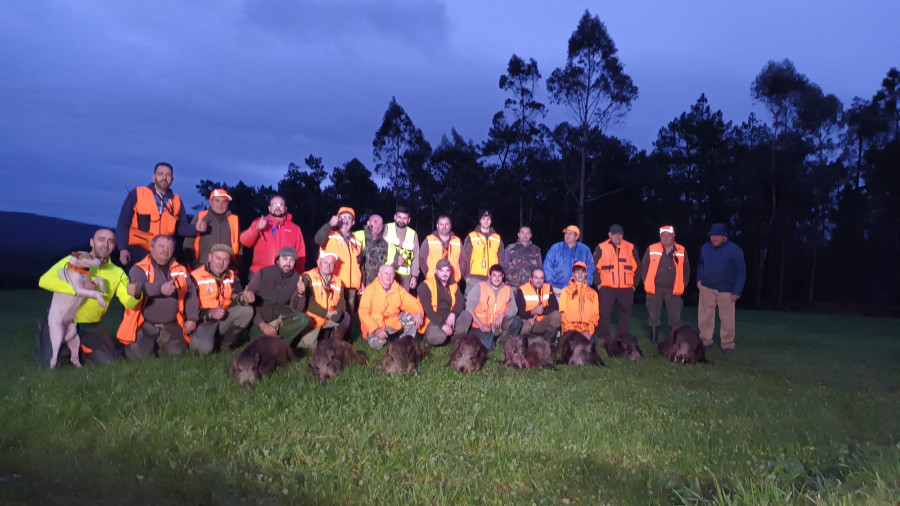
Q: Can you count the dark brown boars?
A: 8